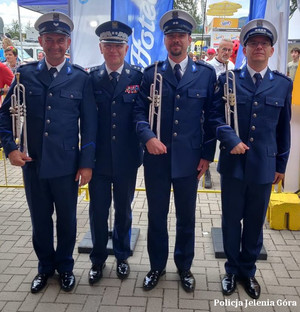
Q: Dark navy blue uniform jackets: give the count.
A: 4